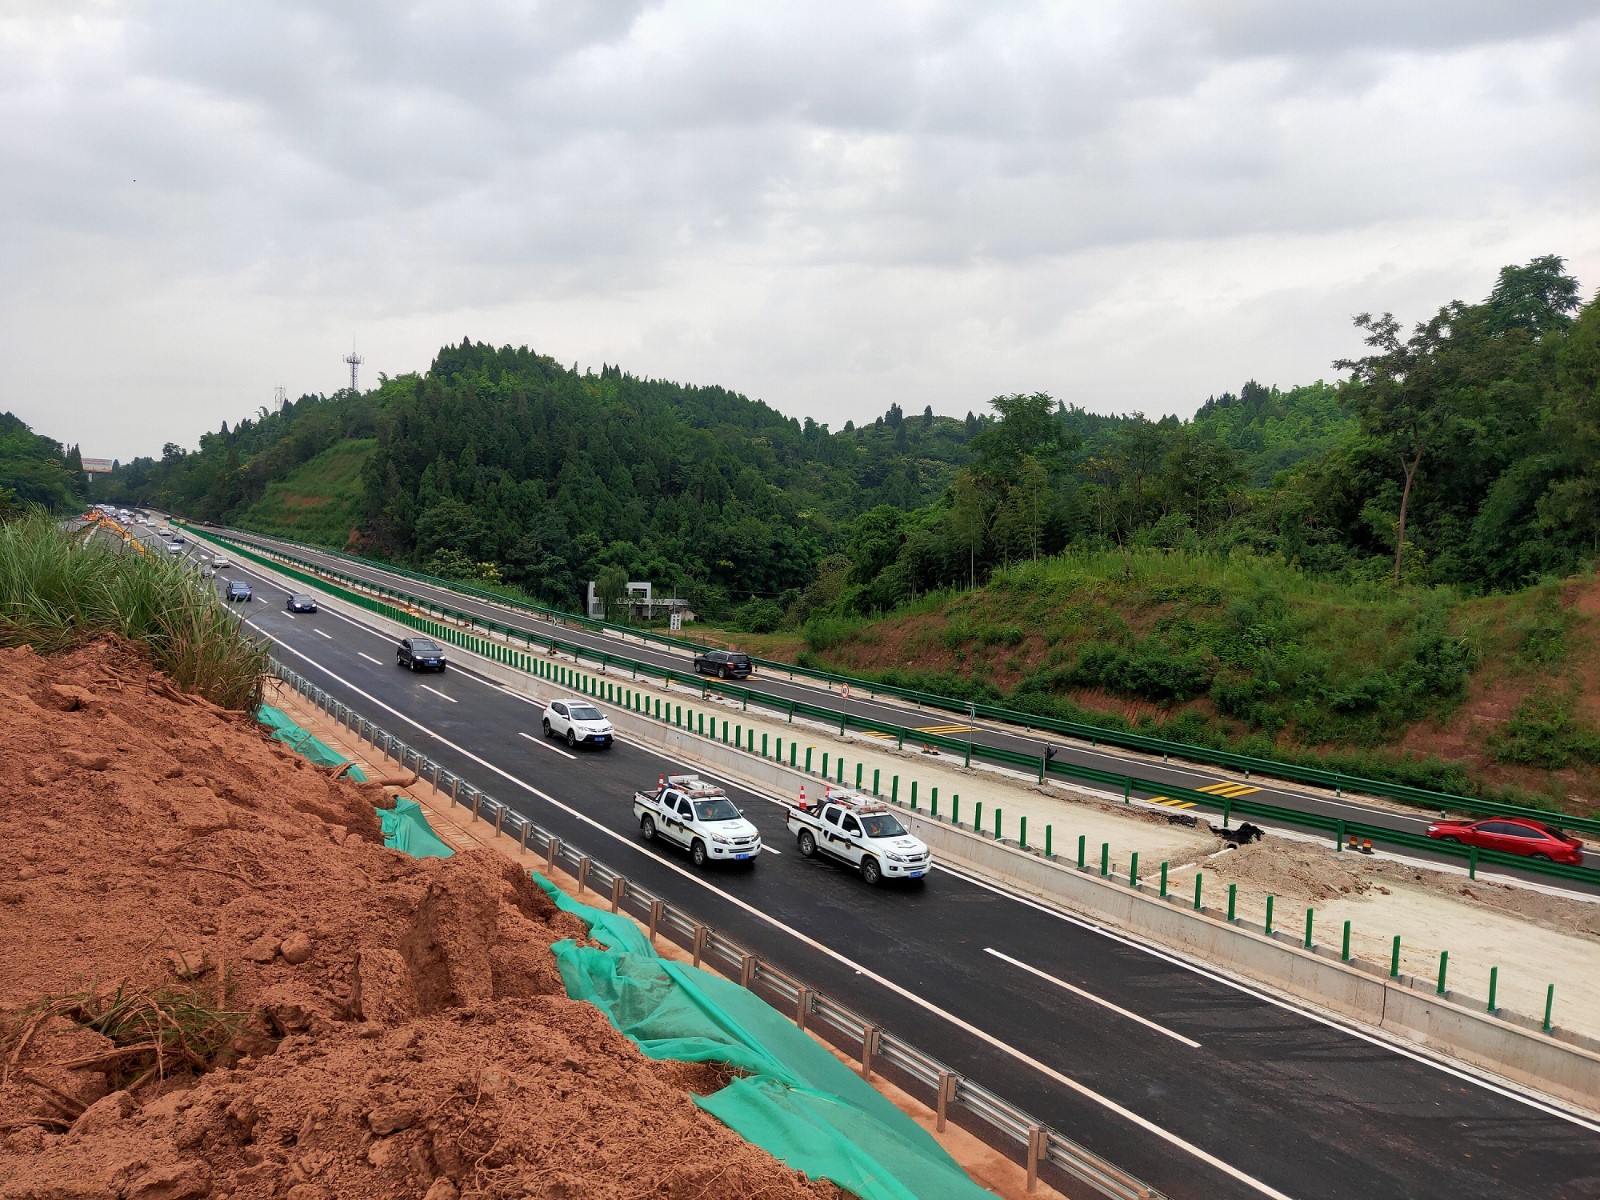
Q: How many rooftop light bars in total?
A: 2